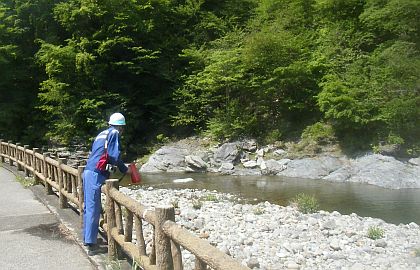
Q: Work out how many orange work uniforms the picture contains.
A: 0